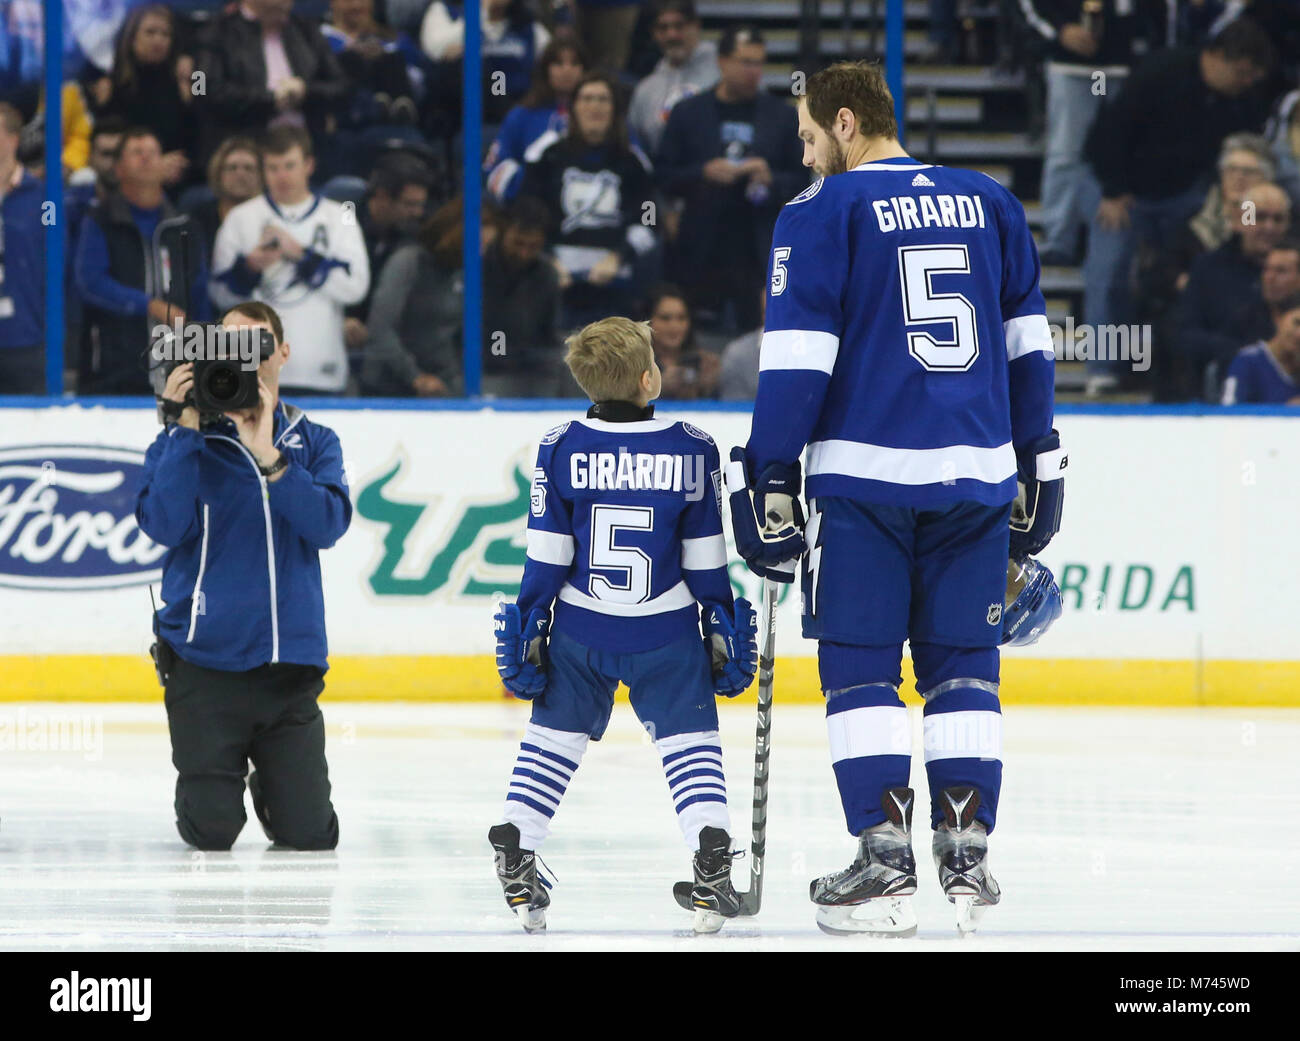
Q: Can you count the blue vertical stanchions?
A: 3